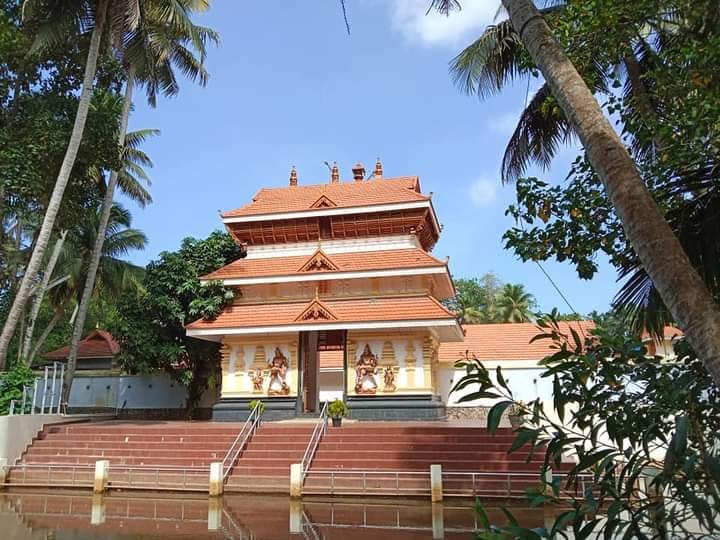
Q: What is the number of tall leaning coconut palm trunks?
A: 3